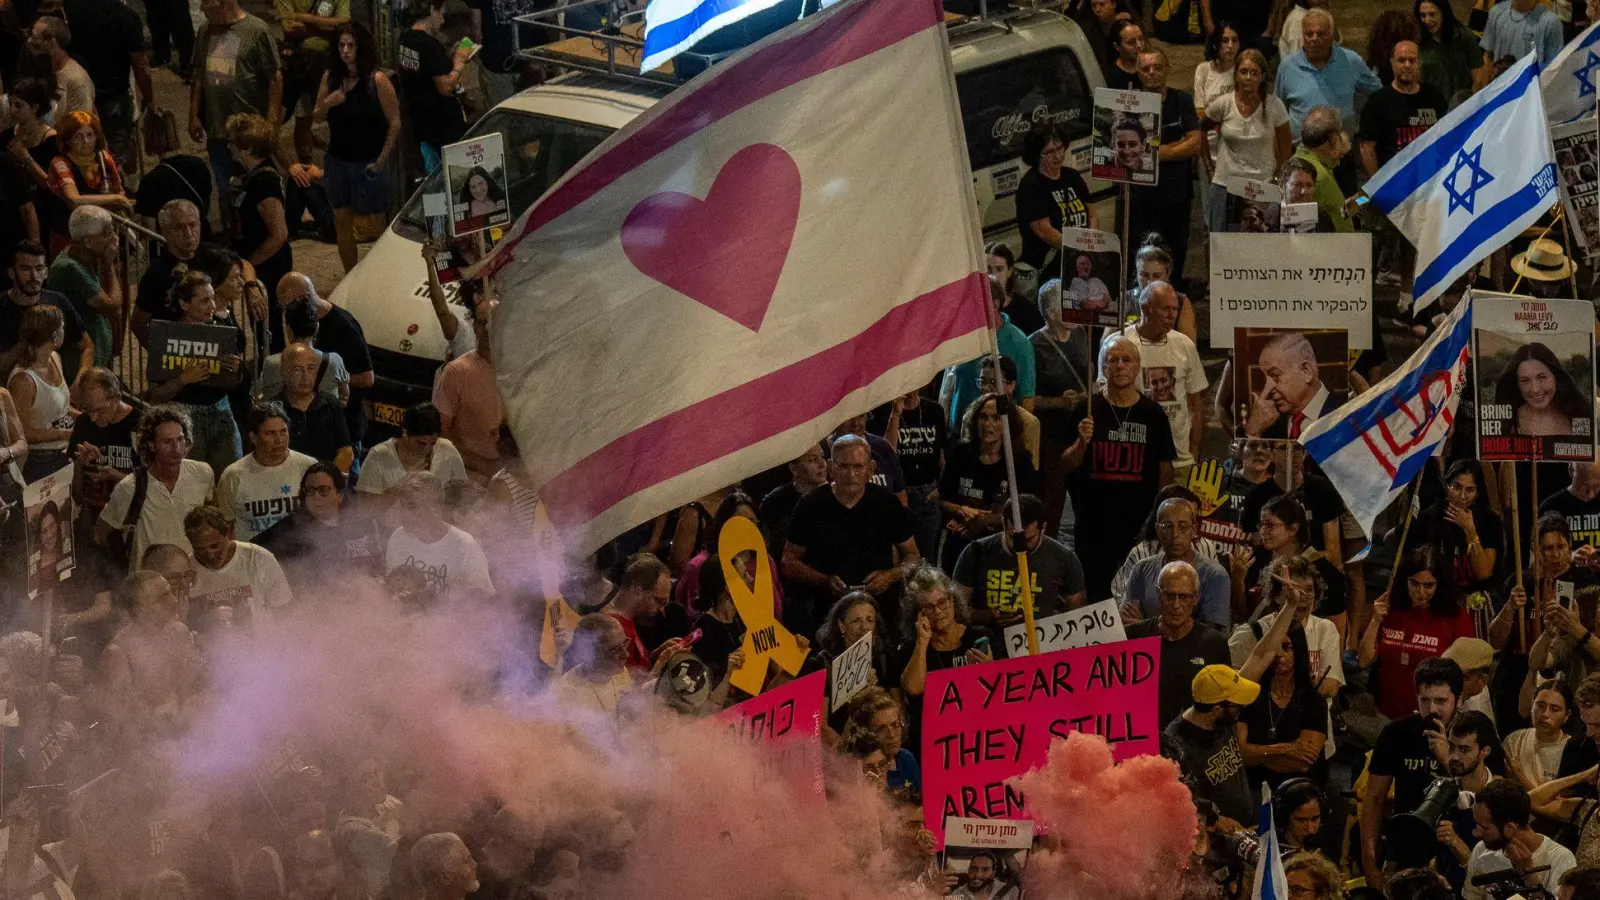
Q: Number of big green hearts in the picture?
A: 0